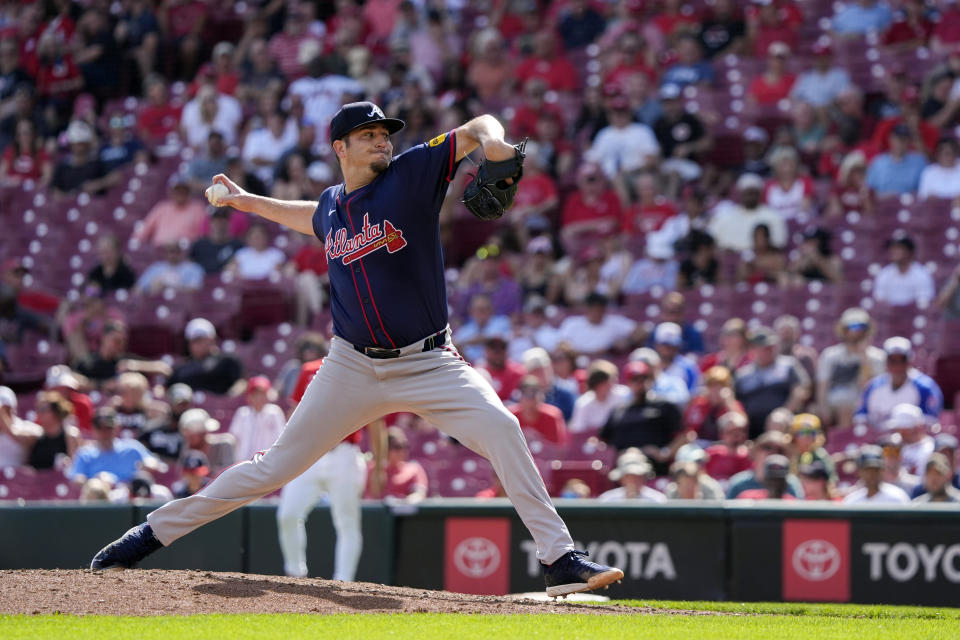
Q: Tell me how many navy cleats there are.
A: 2